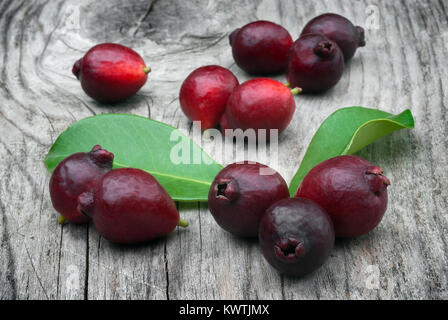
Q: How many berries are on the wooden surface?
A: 11